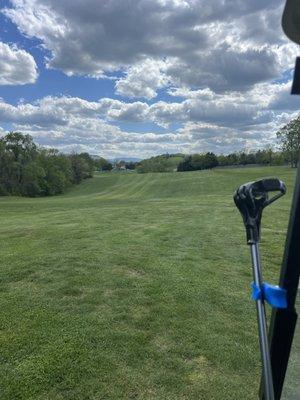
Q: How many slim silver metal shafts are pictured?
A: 1